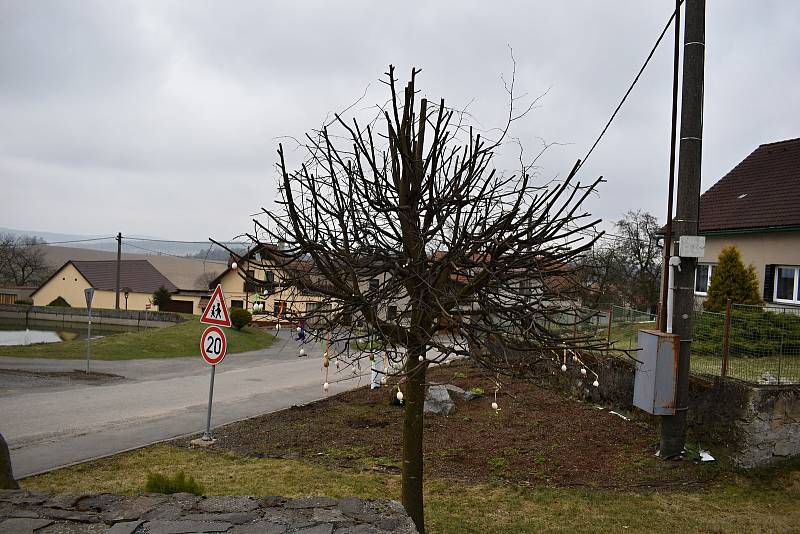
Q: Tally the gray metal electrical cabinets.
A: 1